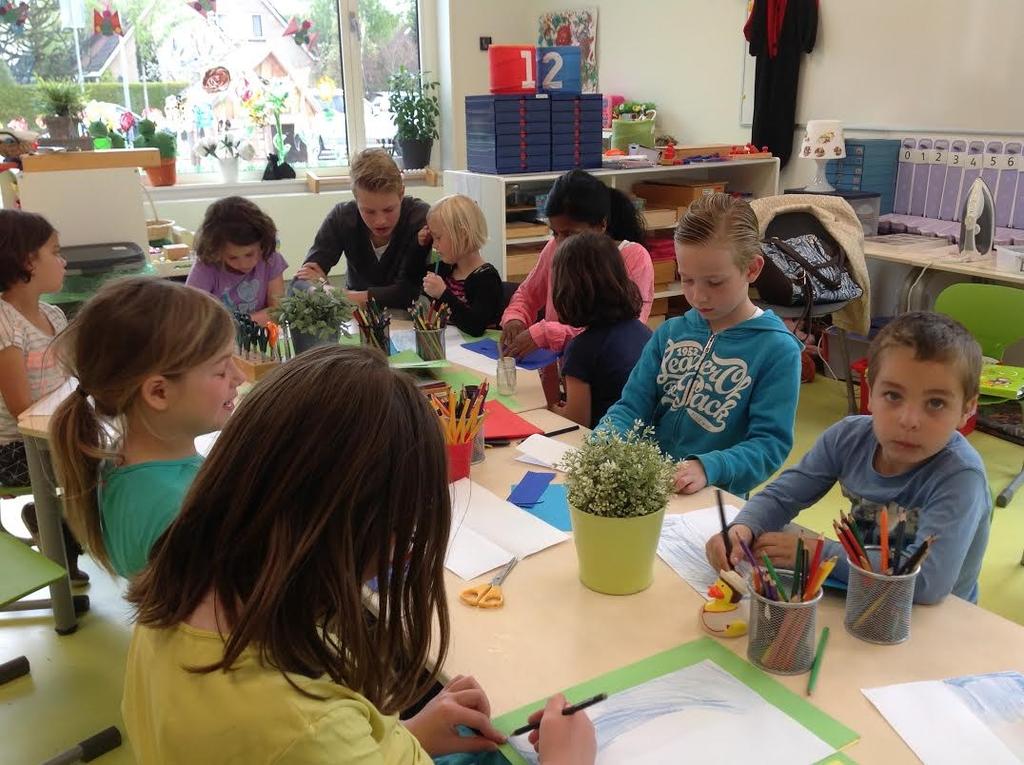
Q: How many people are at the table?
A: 10